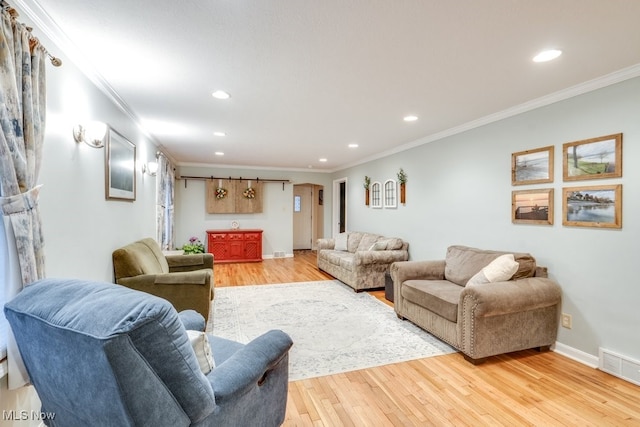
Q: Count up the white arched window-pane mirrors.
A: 2